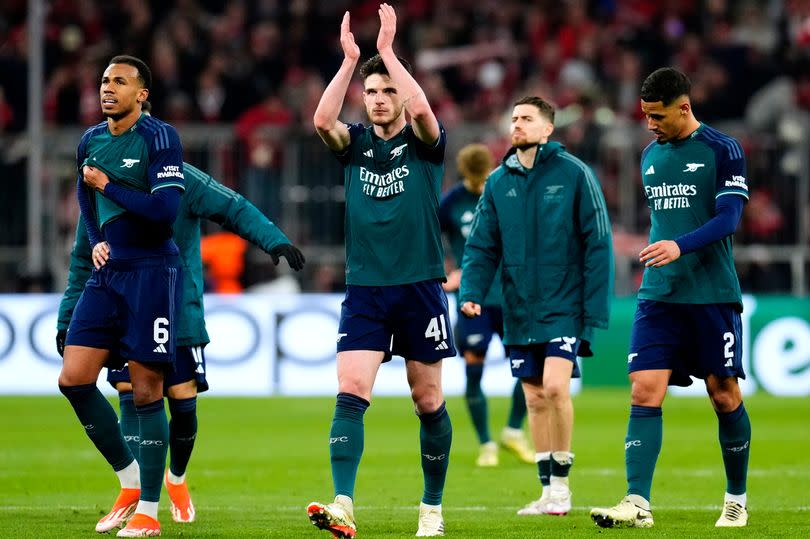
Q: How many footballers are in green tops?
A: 6